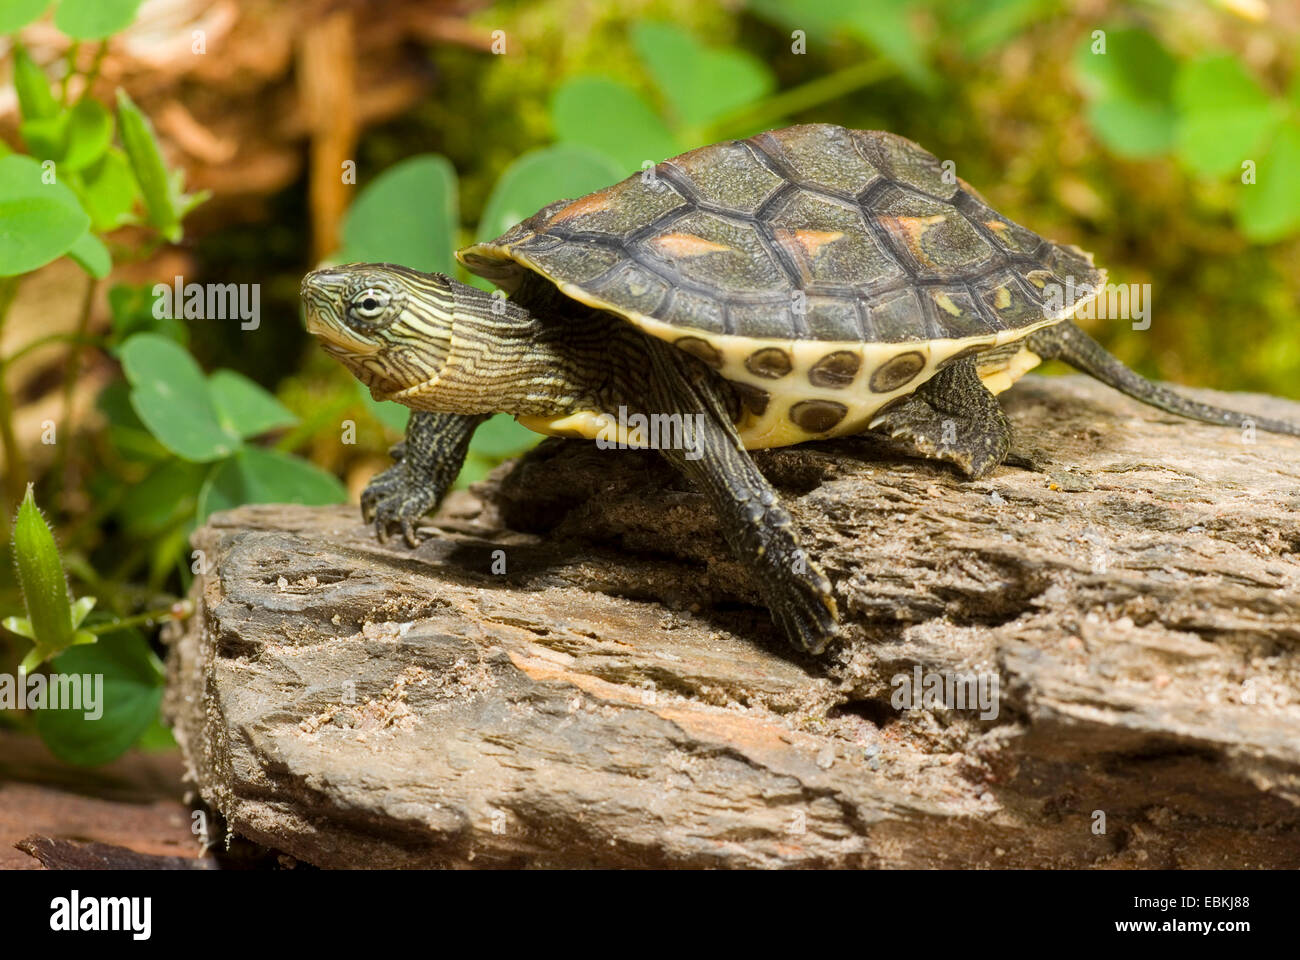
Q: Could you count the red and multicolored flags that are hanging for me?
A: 0